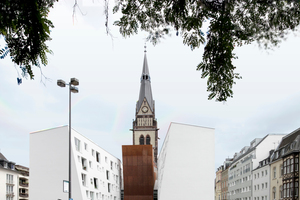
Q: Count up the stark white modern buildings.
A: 2